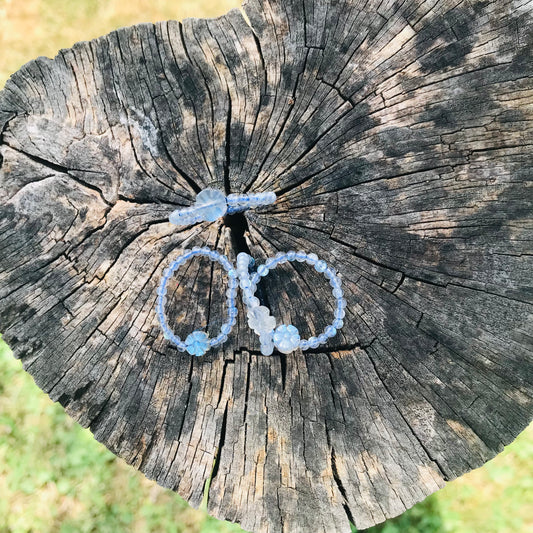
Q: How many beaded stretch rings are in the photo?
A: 4